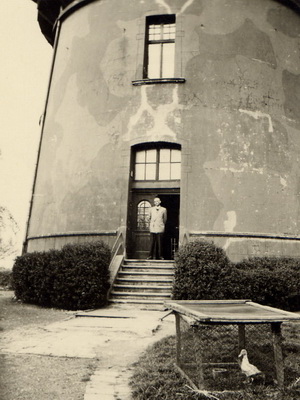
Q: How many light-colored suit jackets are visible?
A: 1